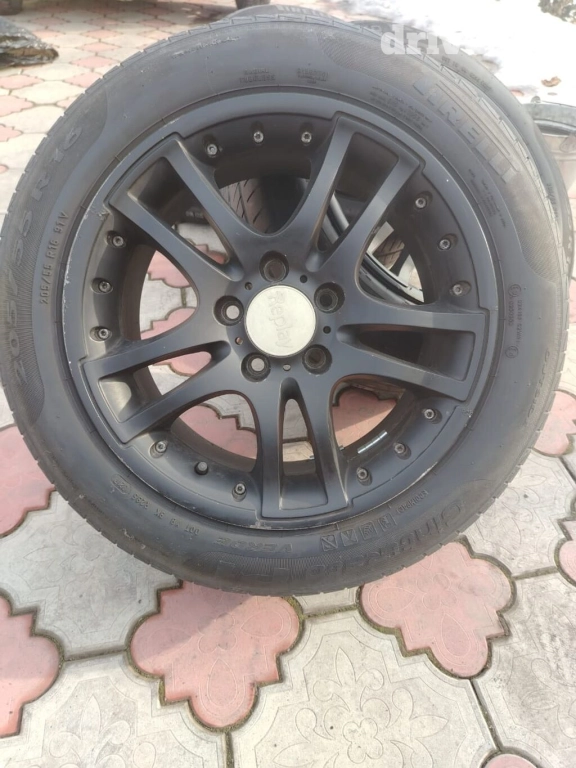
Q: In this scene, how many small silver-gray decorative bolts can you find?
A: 14